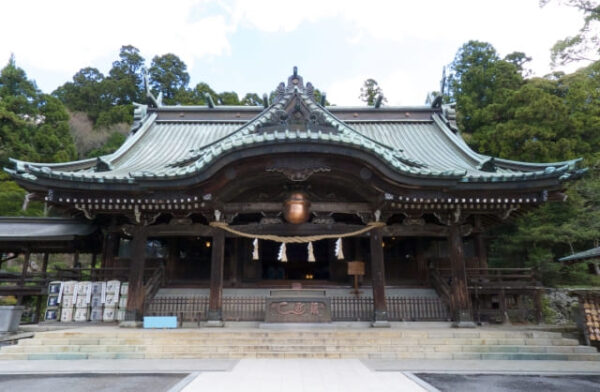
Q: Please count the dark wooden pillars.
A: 4